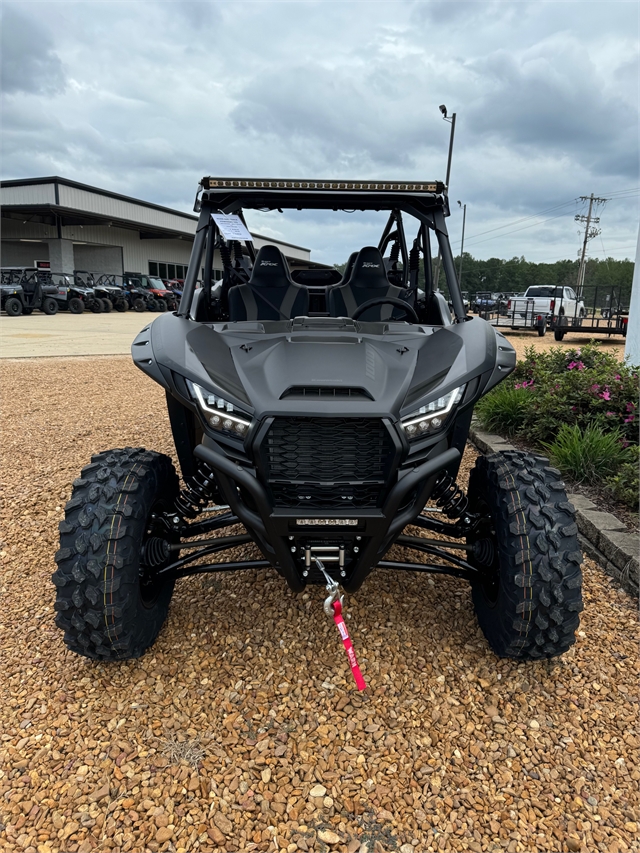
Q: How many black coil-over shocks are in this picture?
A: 2